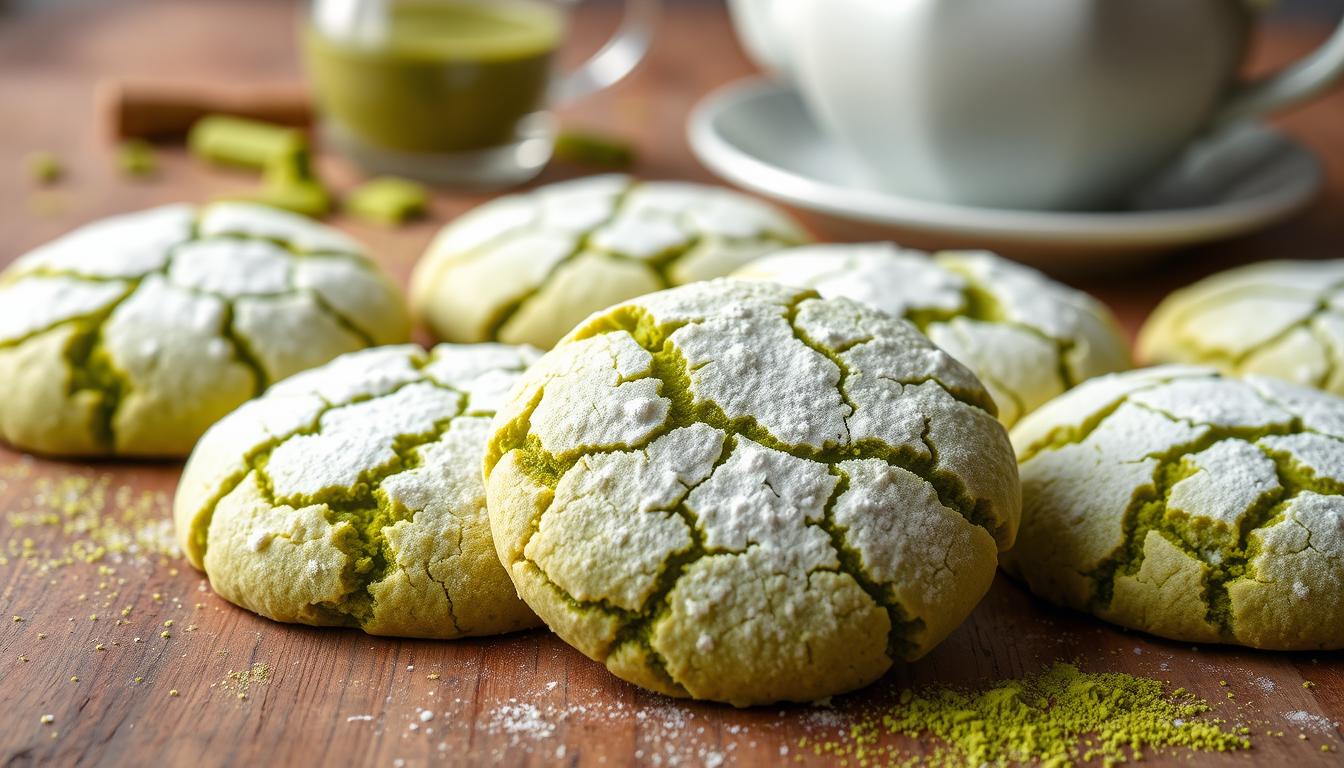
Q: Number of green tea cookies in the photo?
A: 7